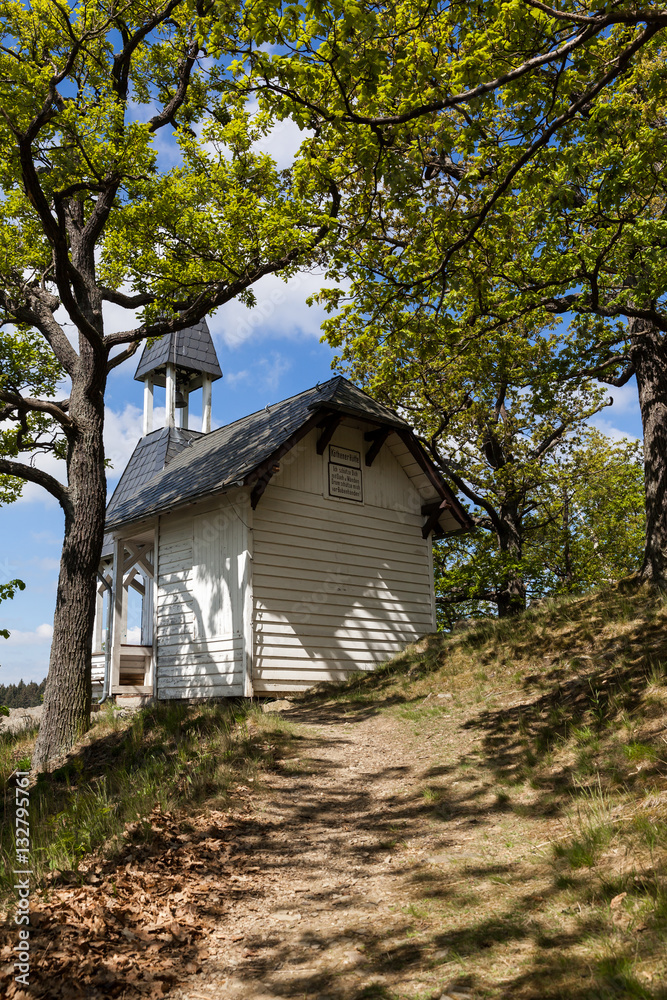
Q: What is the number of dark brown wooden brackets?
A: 4